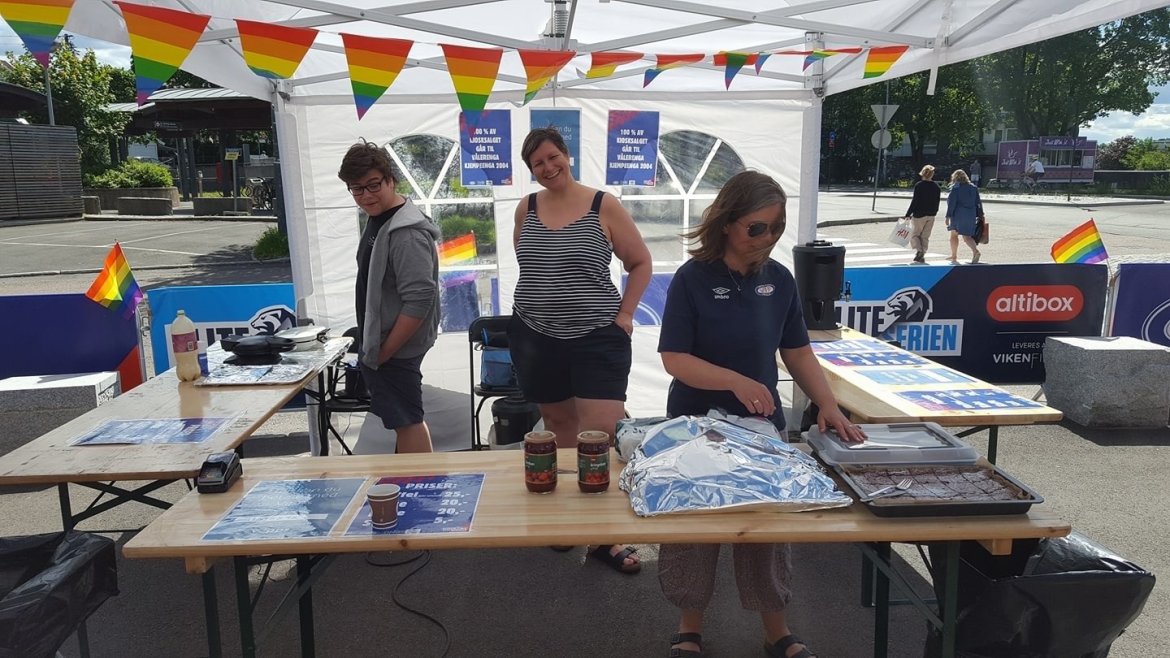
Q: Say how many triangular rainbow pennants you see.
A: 12